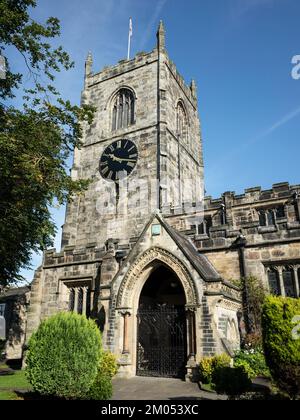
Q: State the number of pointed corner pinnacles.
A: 3